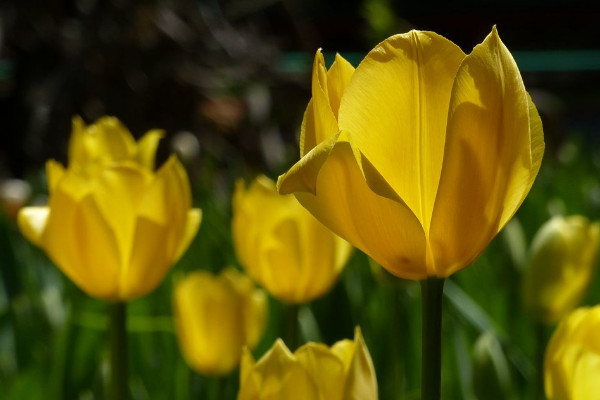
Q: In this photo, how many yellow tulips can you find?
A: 7